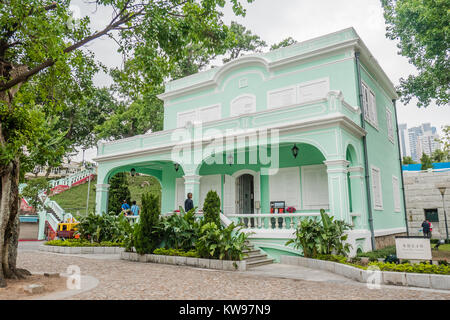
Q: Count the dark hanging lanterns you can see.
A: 4